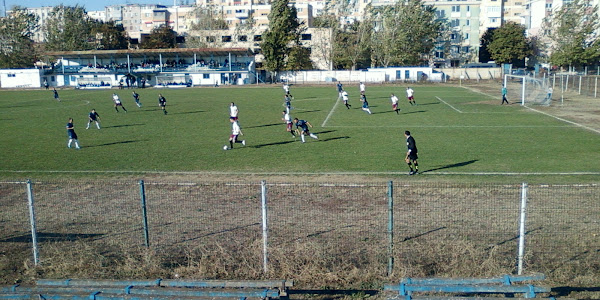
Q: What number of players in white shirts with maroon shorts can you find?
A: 9